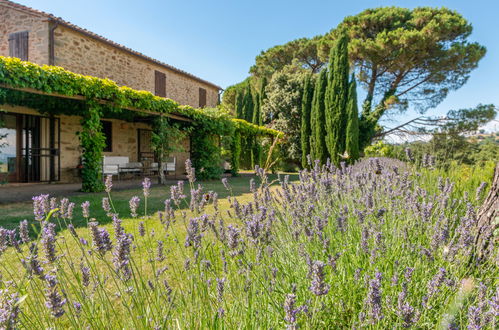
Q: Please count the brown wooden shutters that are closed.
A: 3